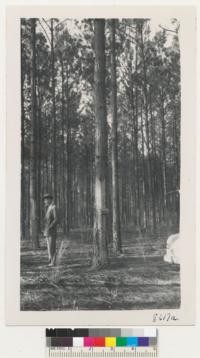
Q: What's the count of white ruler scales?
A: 1